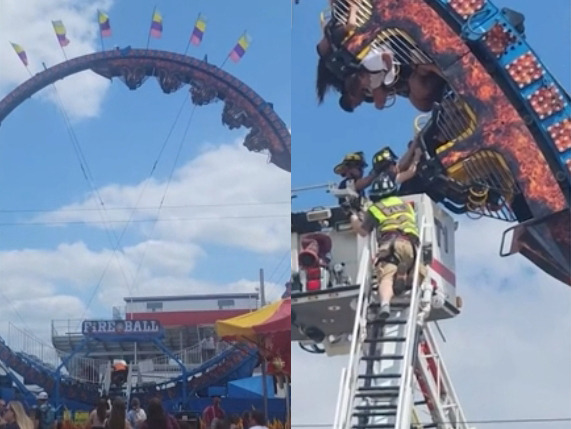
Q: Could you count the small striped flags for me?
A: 6